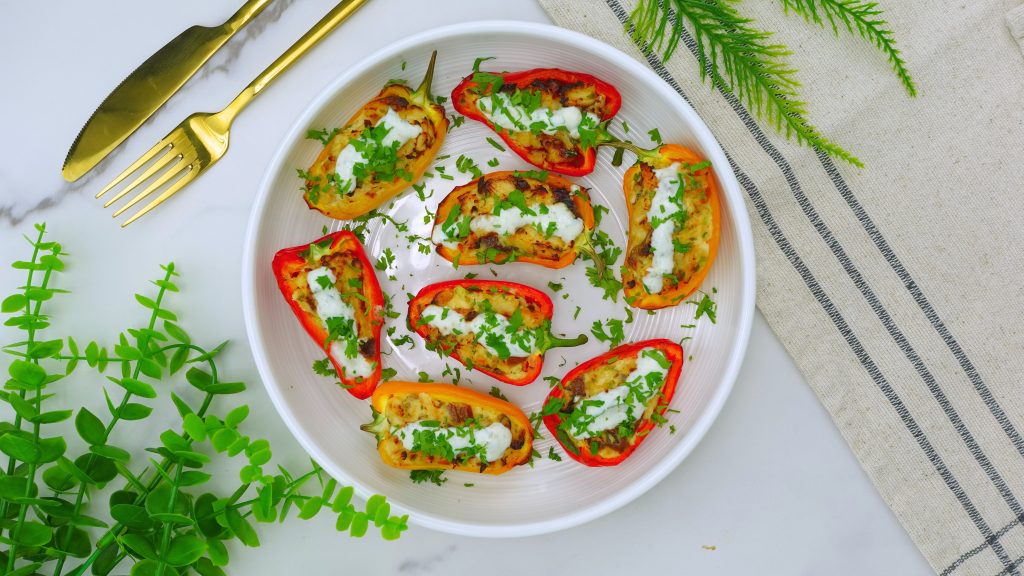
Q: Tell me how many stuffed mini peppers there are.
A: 8